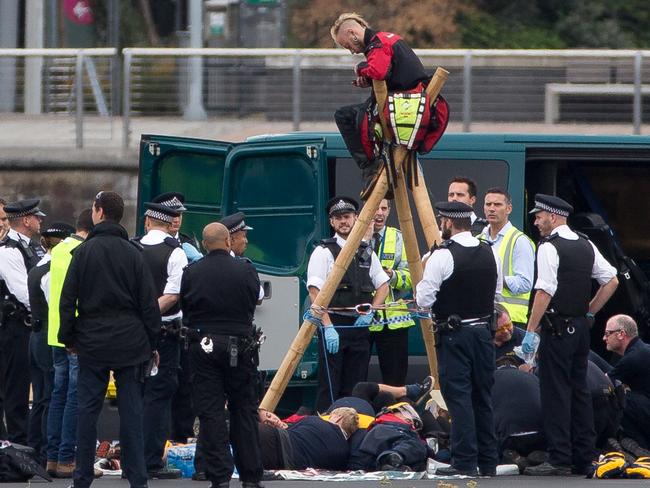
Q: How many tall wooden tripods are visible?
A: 1